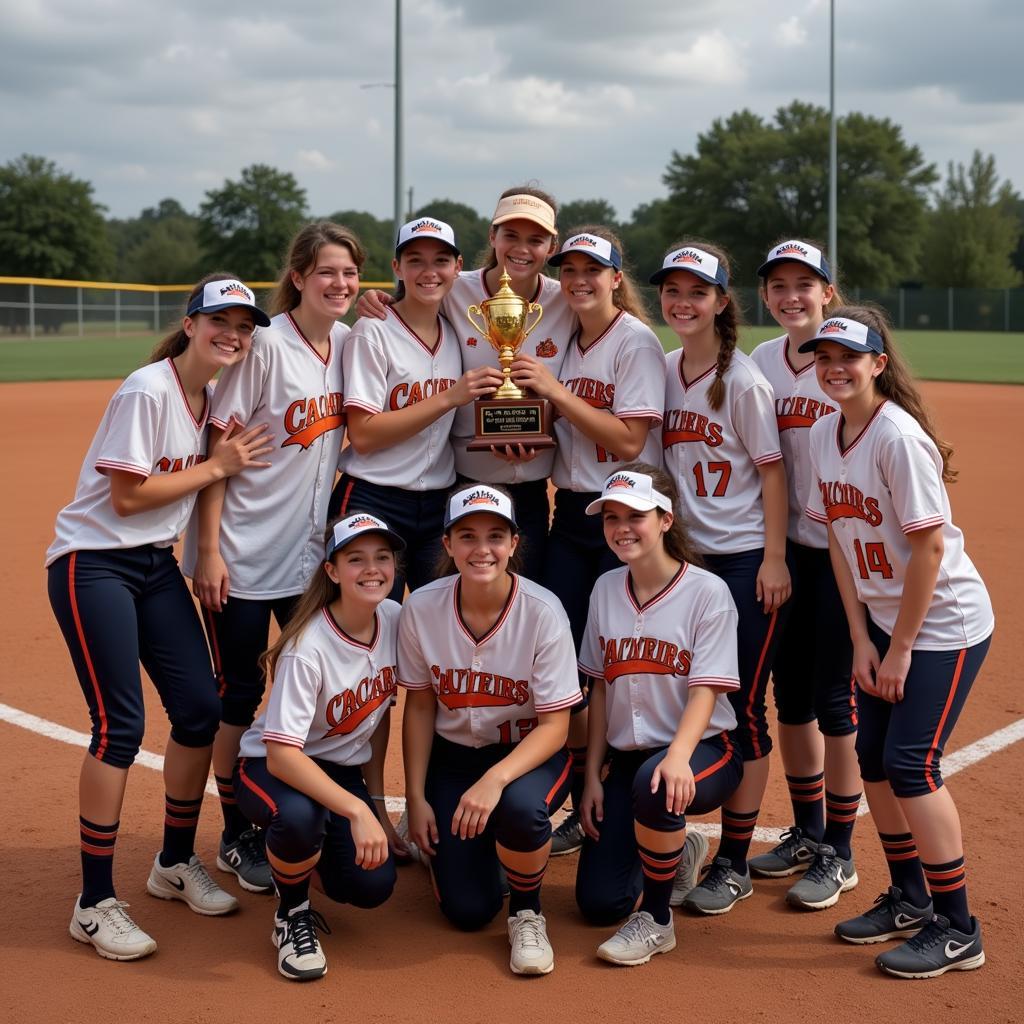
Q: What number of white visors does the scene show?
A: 1